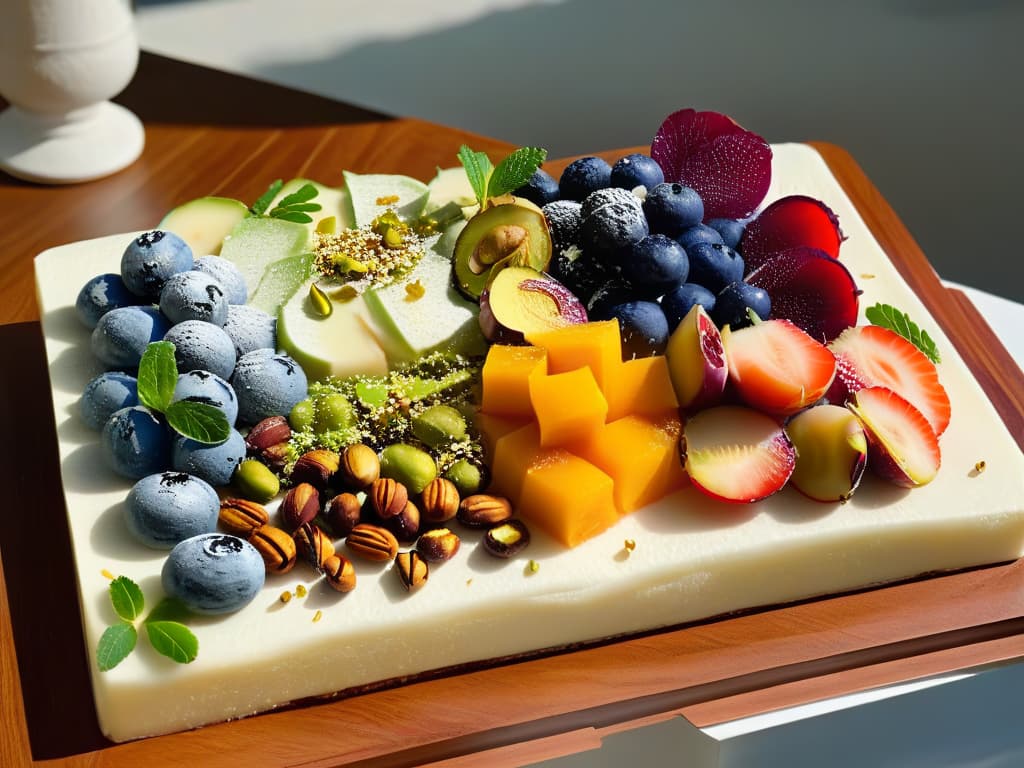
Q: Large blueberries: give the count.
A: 14